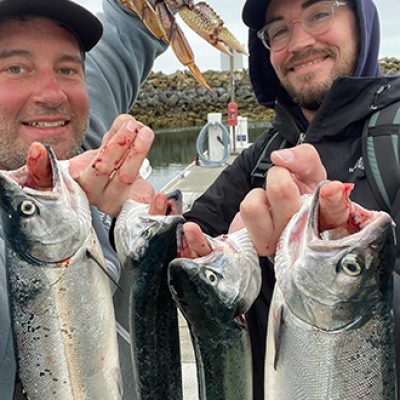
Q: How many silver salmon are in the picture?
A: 4